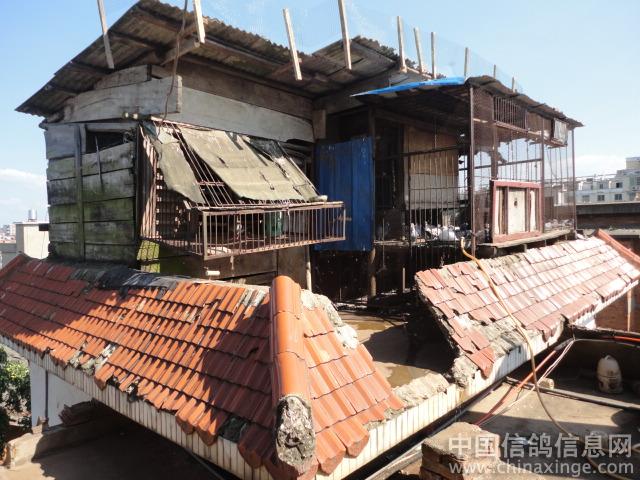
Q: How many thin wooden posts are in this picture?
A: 10